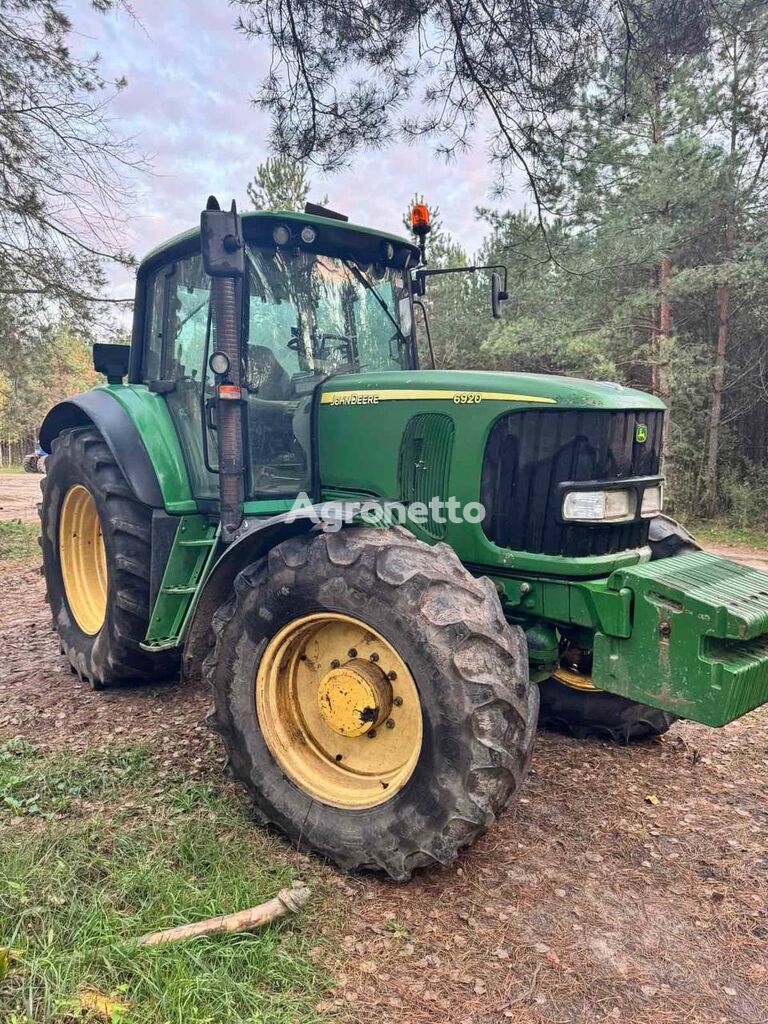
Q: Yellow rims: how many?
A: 3